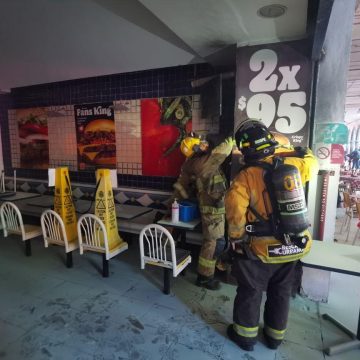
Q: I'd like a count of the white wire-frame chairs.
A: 4